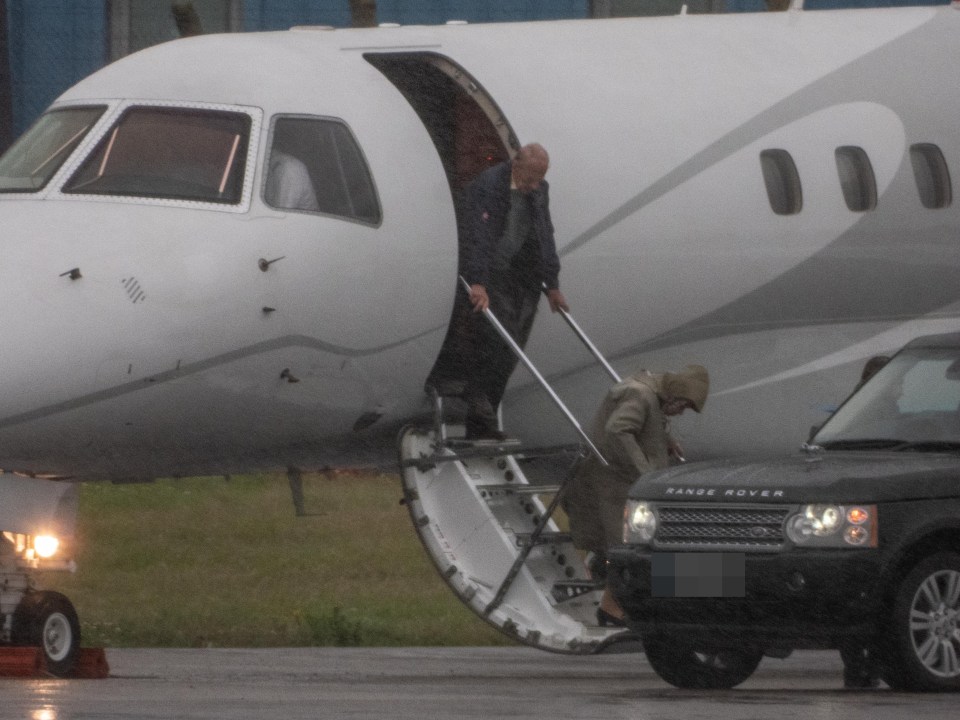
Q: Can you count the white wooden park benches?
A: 0